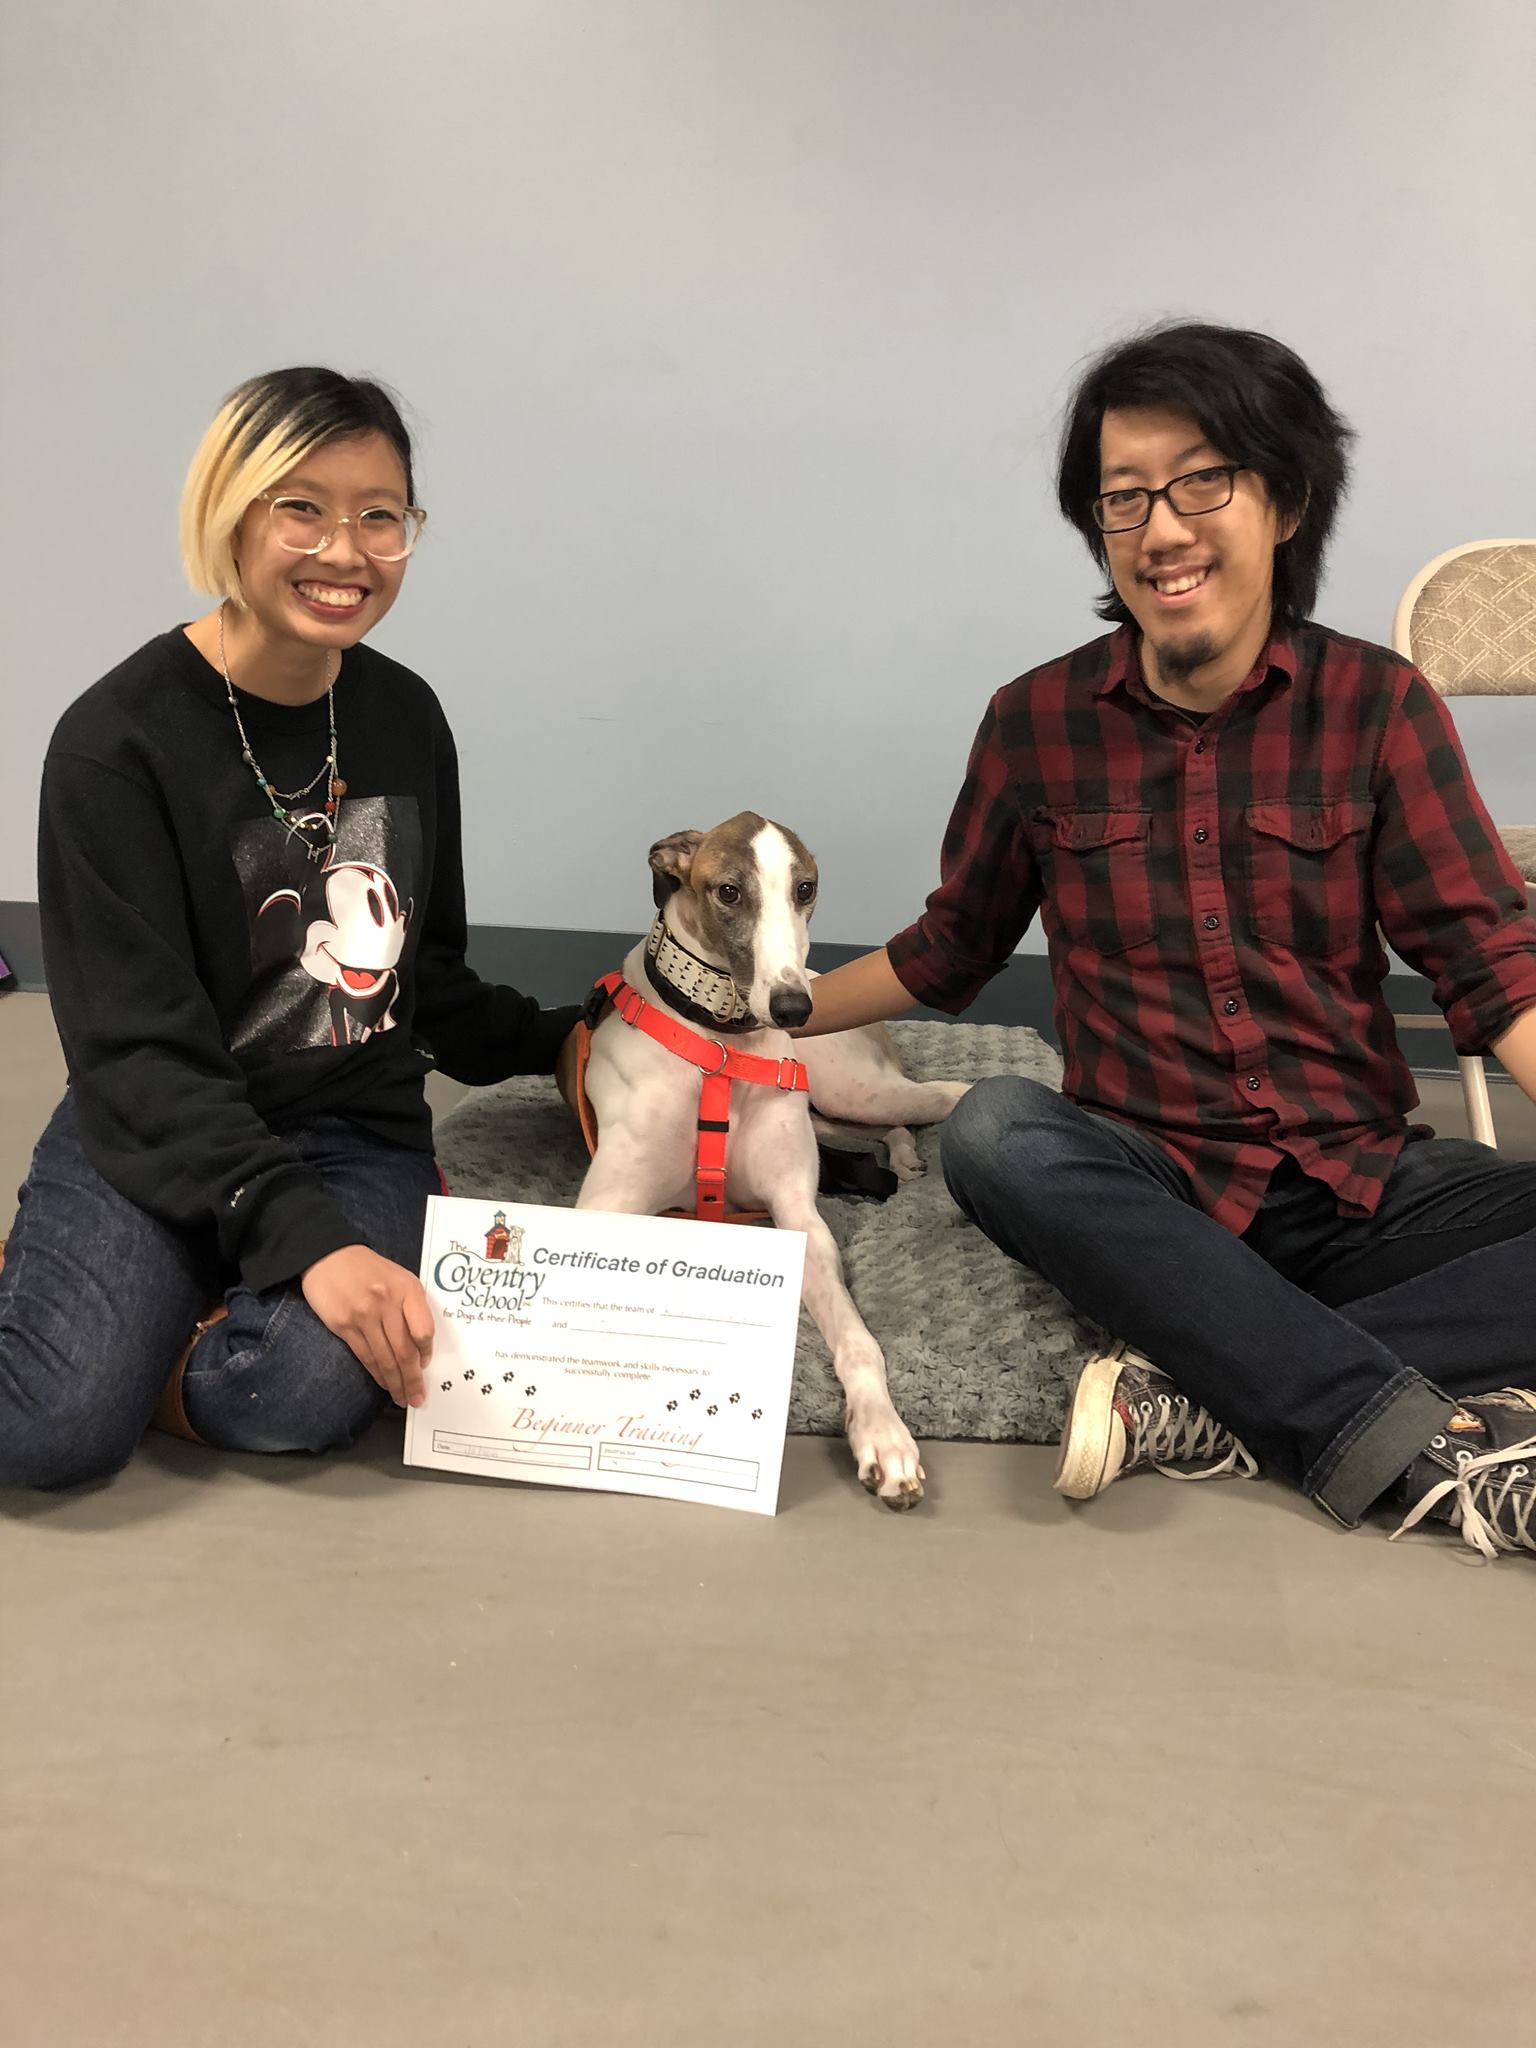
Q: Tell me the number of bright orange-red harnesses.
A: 1